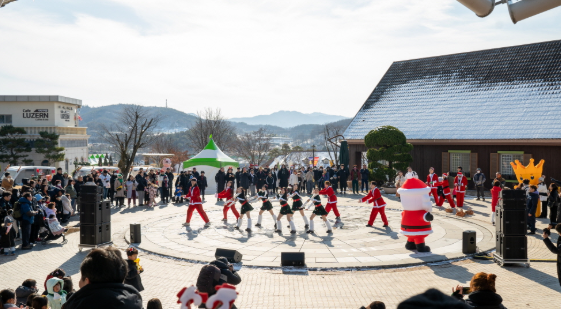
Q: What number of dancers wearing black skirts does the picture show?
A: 5